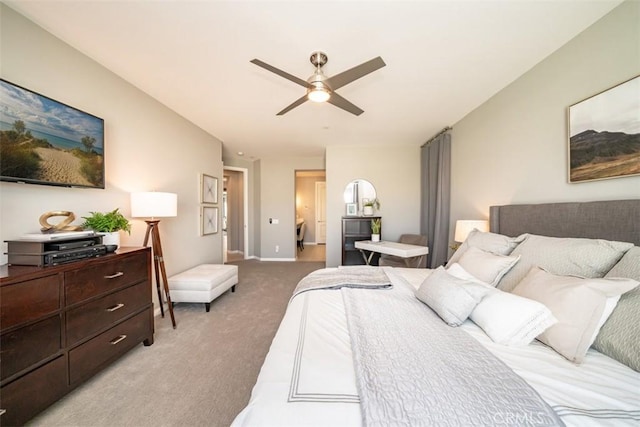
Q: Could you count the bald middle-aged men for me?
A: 0